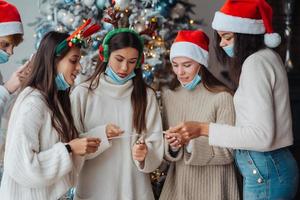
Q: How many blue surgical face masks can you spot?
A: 5